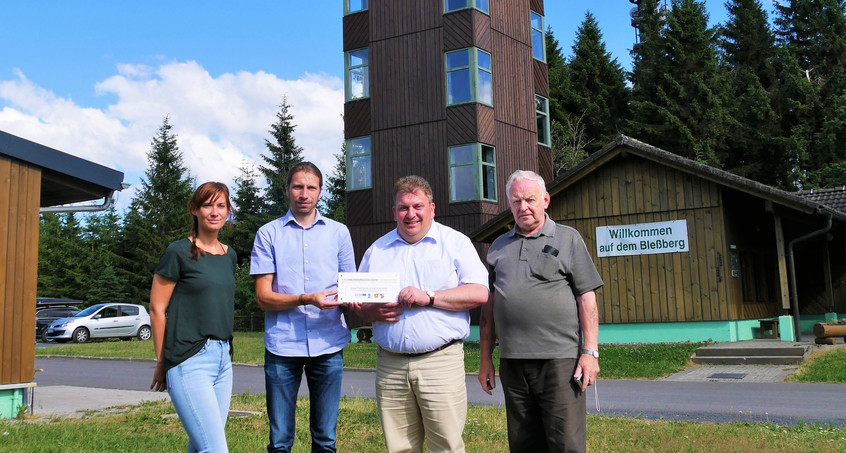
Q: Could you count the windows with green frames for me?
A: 8